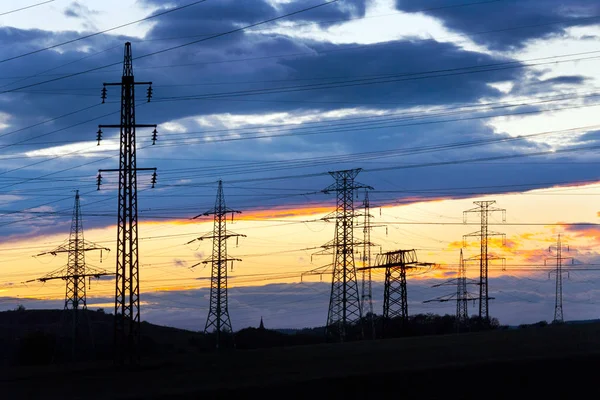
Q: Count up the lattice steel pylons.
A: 9